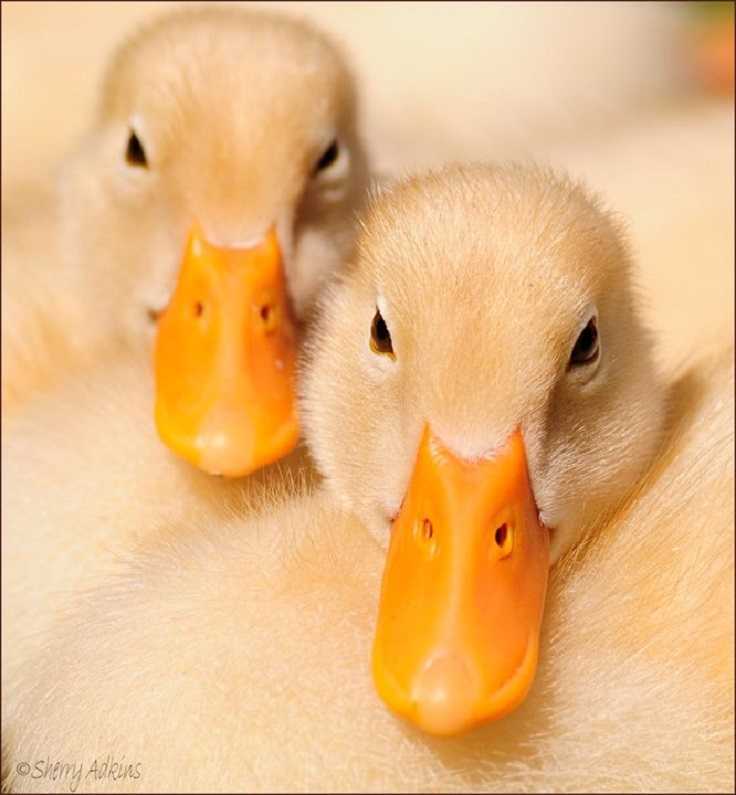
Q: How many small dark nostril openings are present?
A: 4